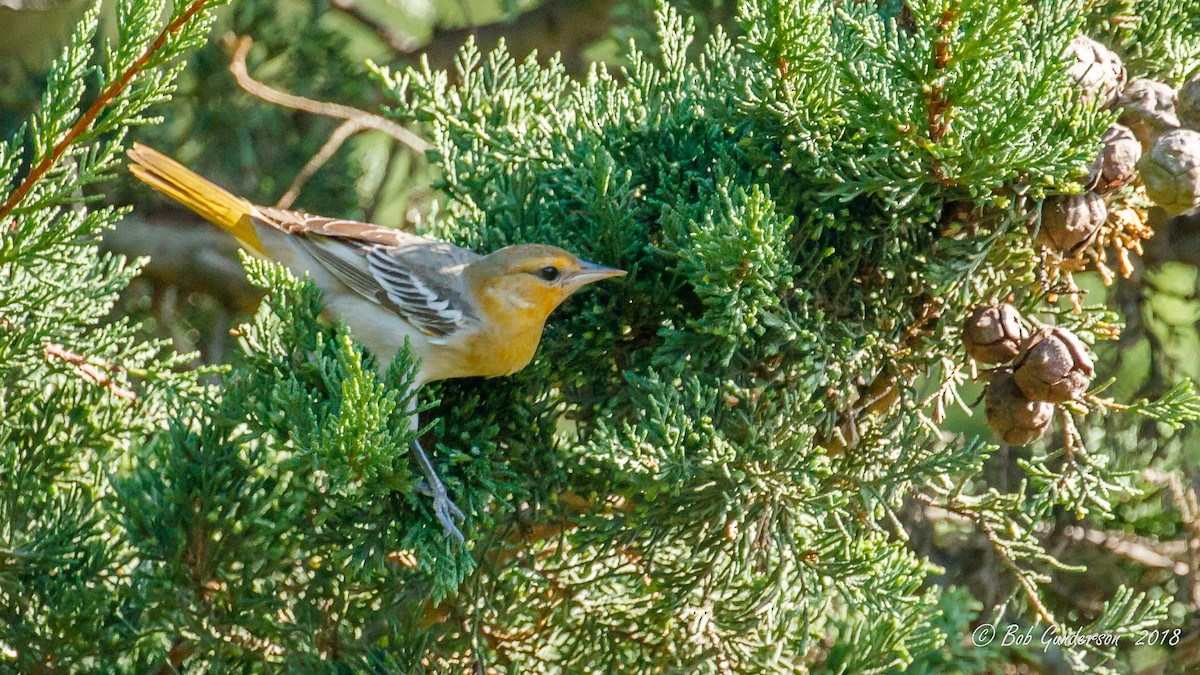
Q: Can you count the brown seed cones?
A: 9